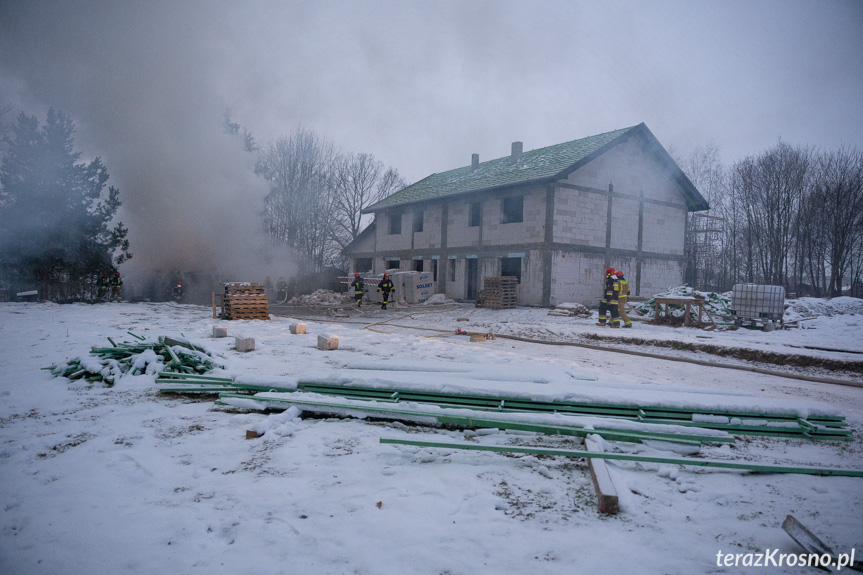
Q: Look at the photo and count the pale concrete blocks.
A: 4